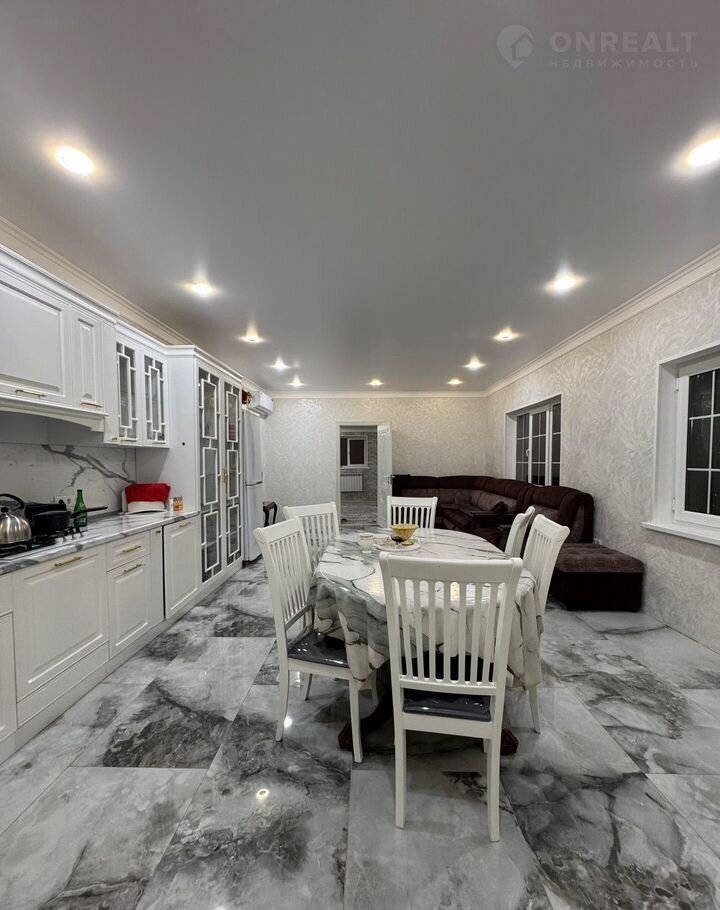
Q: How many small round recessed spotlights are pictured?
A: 11